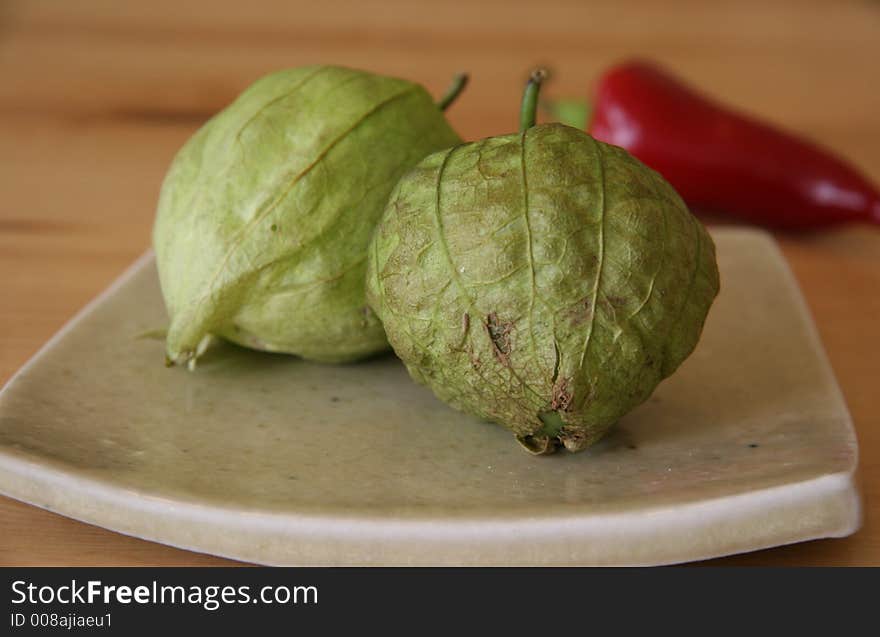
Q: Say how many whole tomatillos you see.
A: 2